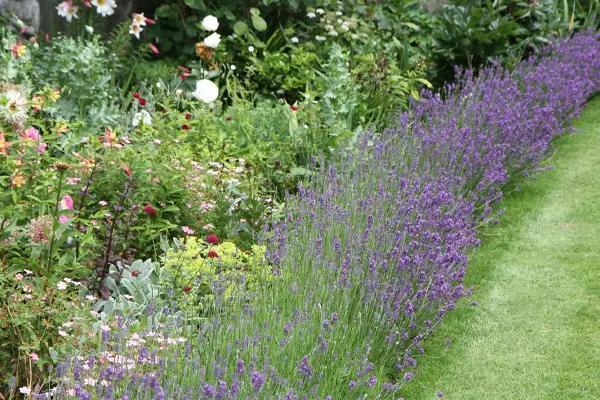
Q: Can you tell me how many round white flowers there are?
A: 3